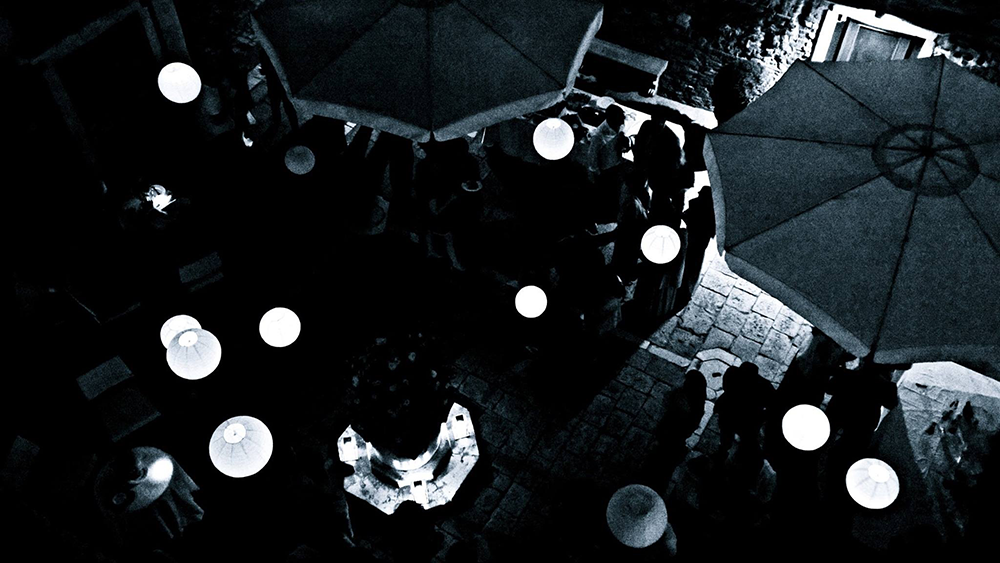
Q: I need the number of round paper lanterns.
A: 12